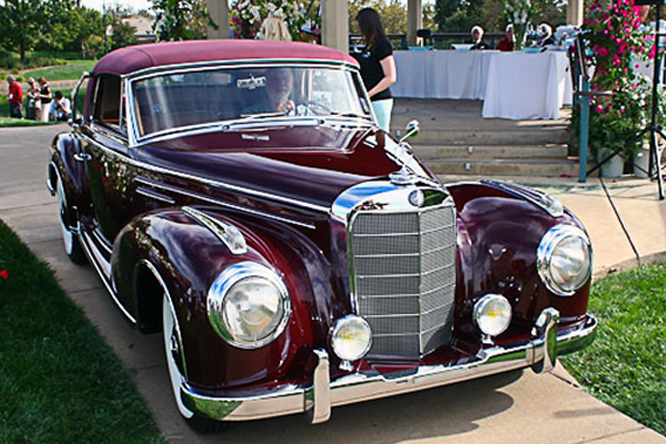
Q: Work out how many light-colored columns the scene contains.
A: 4